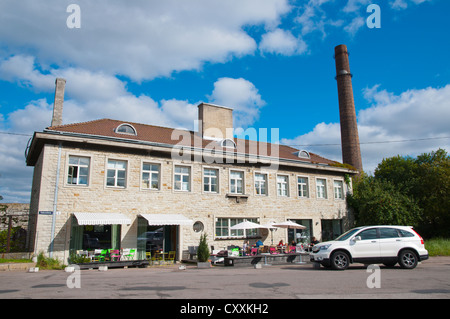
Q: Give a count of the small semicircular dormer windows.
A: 3